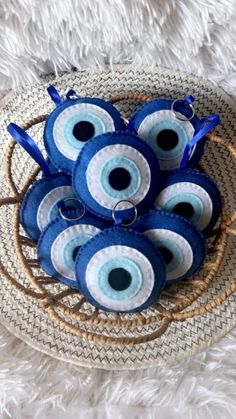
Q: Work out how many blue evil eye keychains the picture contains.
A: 8